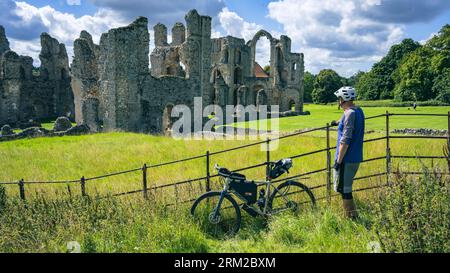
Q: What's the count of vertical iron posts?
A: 8